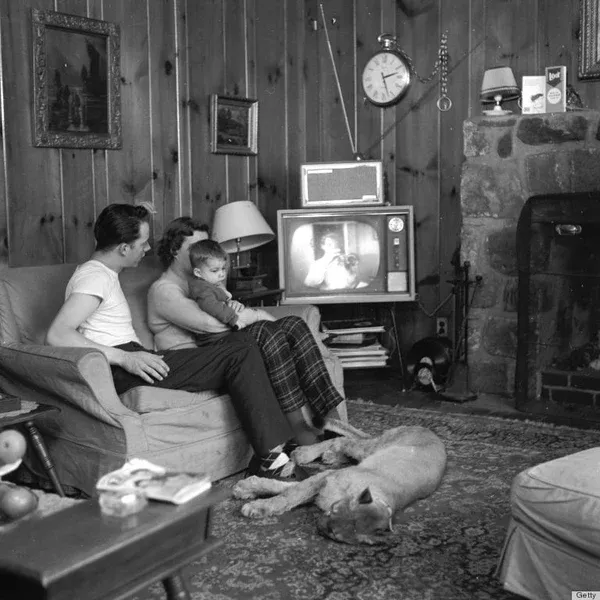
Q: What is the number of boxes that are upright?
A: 2